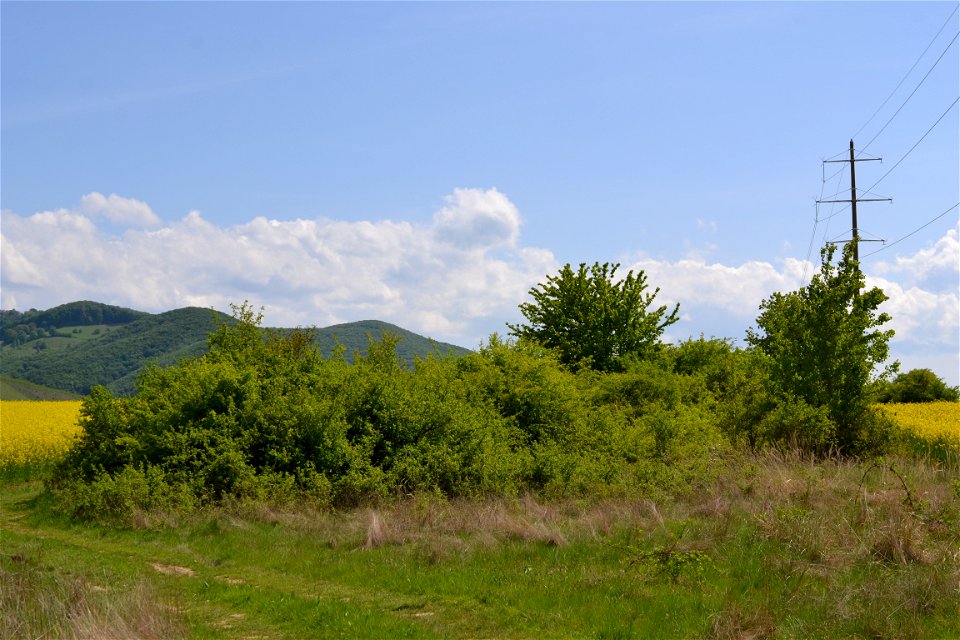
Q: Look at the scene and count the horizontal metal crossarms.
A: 3